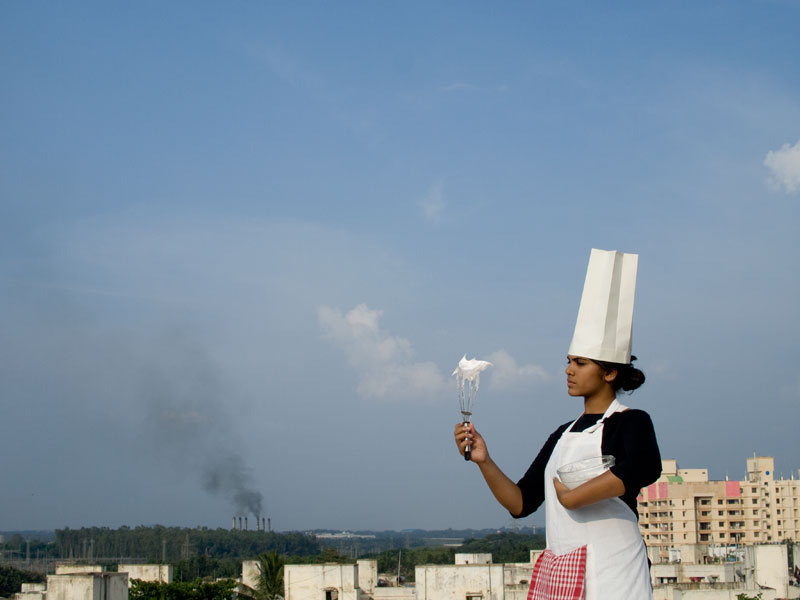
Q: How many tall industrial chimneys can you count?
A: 6